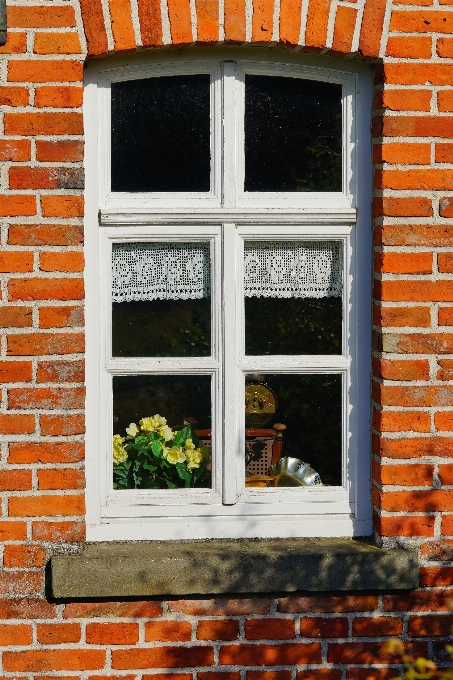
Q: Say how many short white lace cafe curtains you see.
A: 2